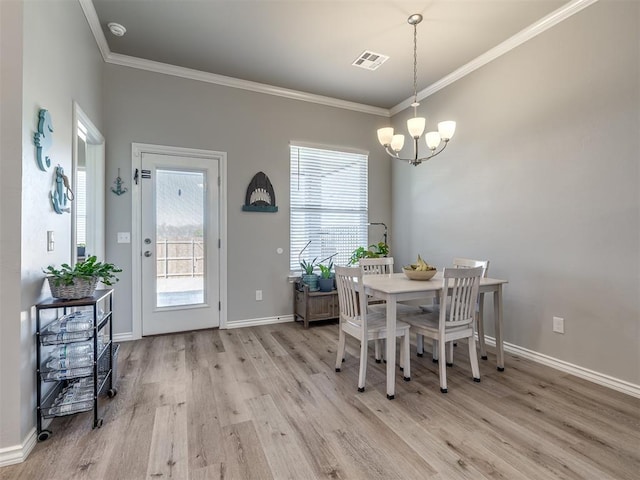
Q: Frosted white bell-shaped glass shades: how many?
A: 5